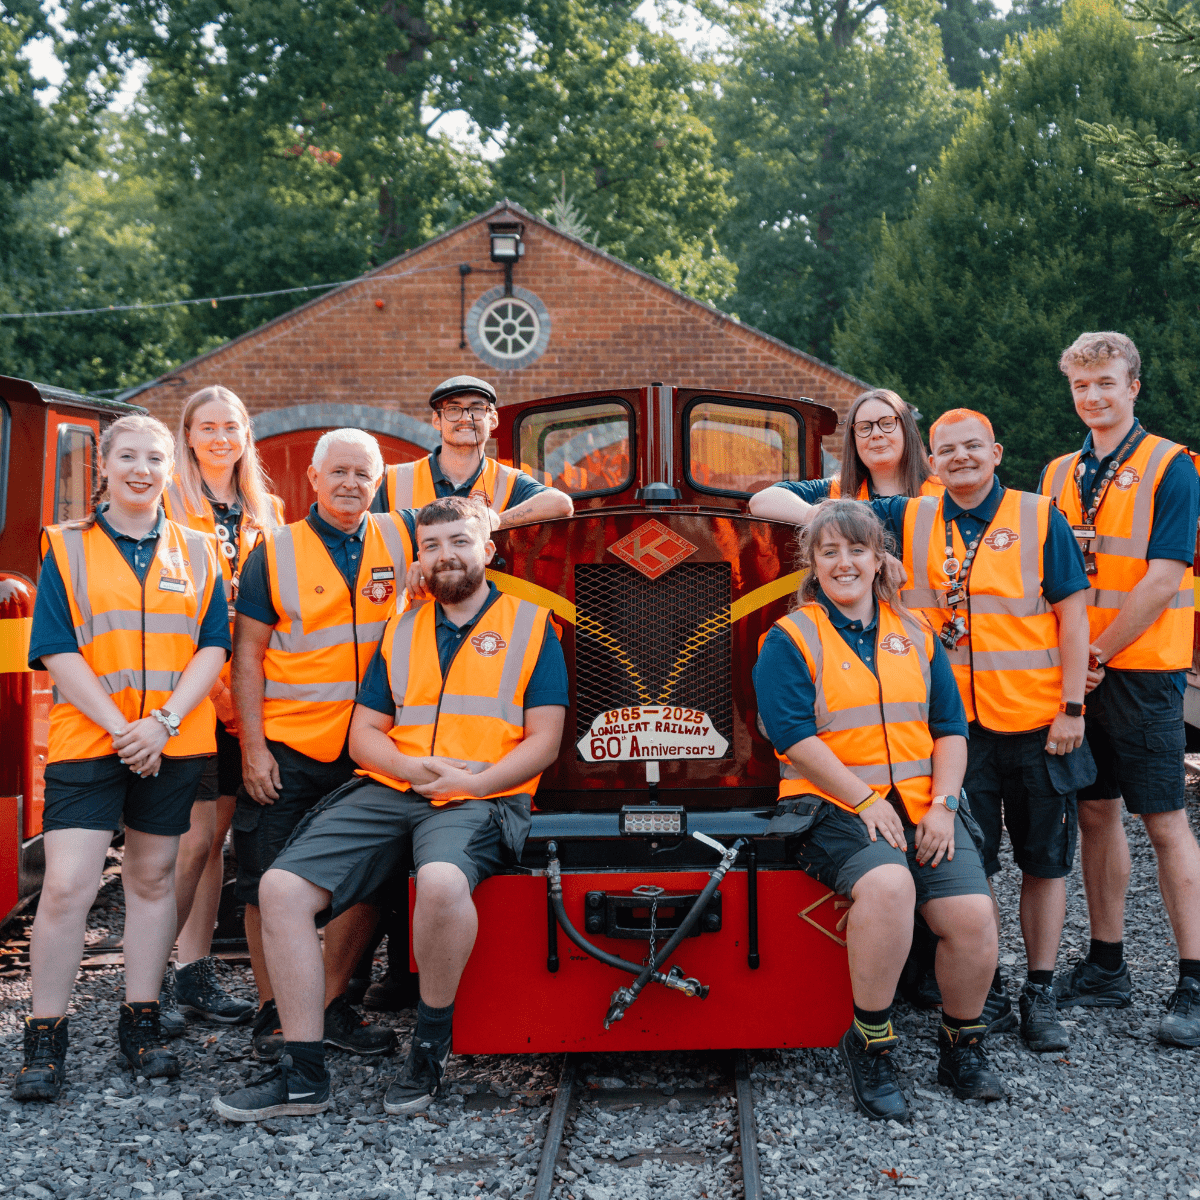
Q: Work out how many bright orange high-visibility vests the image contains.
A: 9